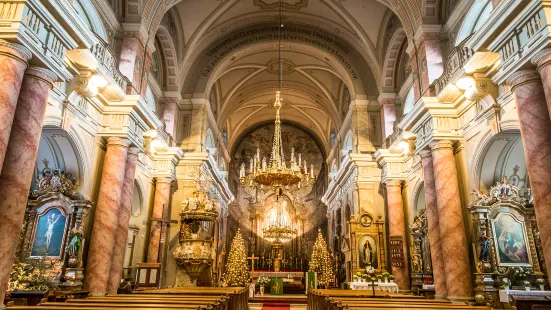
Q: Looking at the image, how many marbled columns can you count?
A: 10